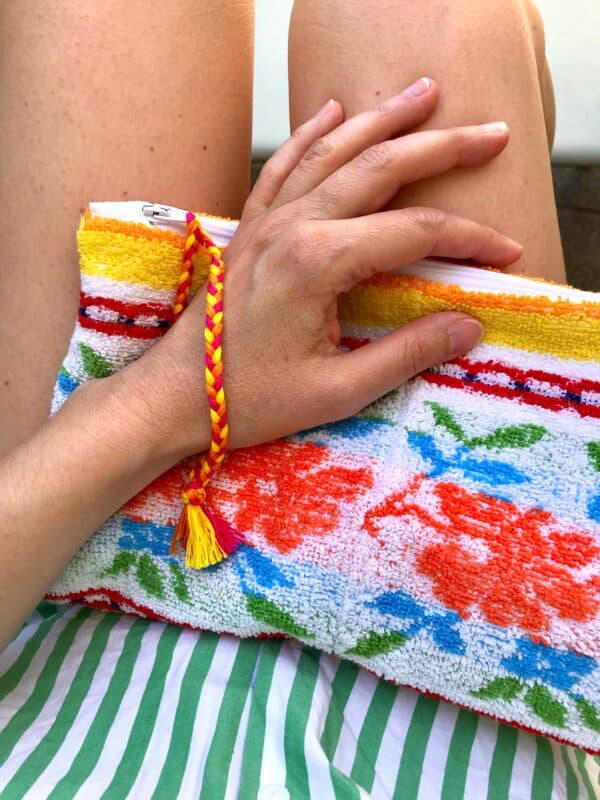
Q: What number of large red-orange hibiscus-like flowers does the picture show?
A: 2